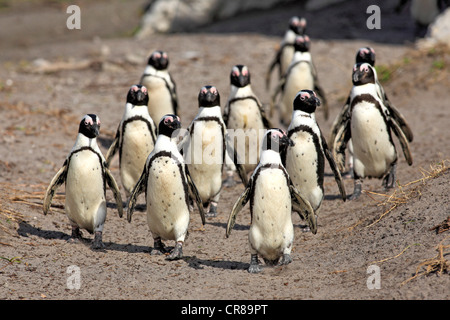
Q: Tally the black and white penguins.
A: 12